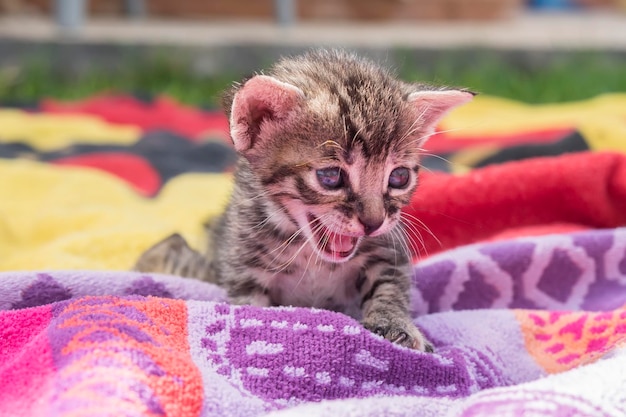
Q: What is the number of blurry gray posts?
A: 3